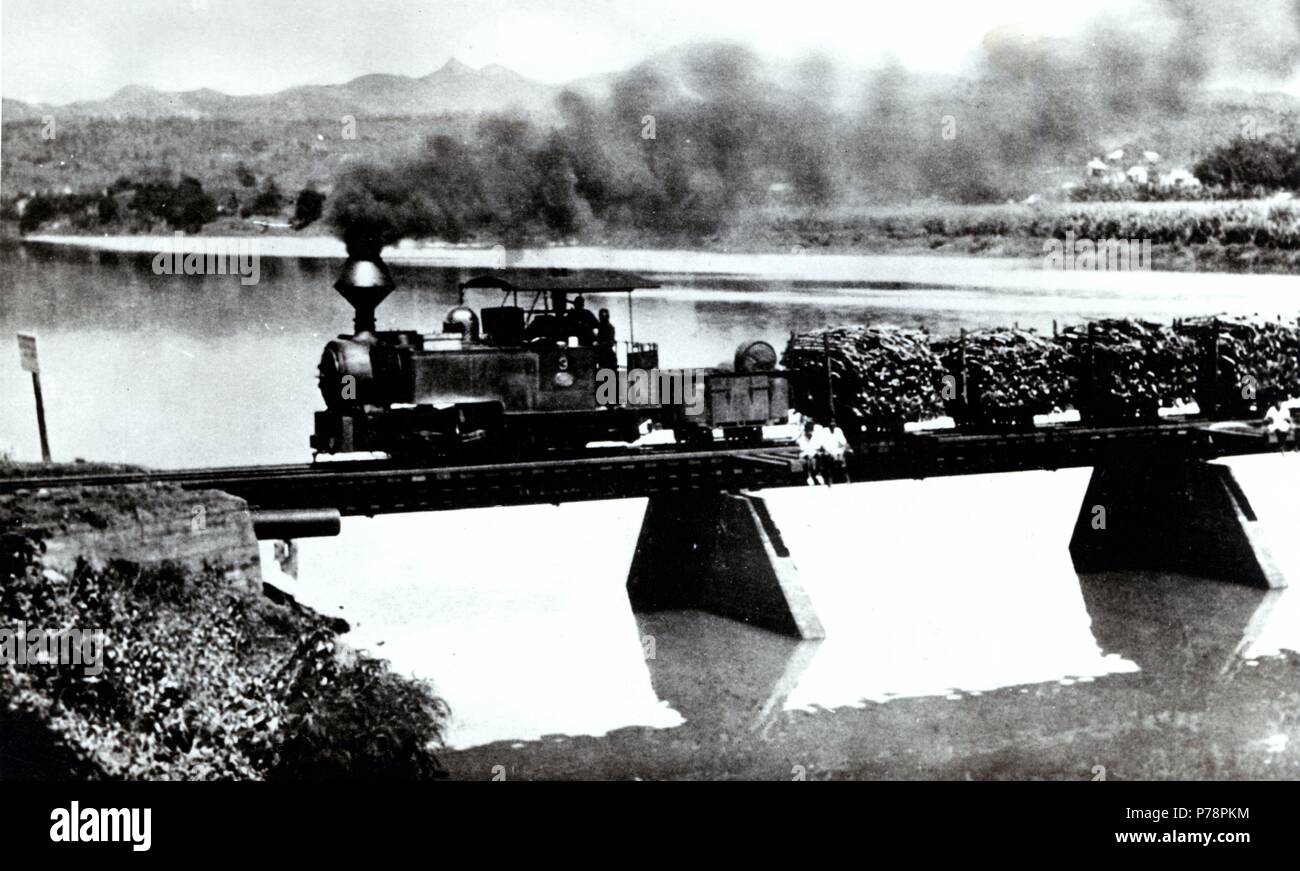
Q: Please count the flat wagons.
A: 4